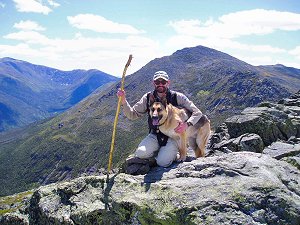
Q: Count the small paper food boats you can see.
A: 0